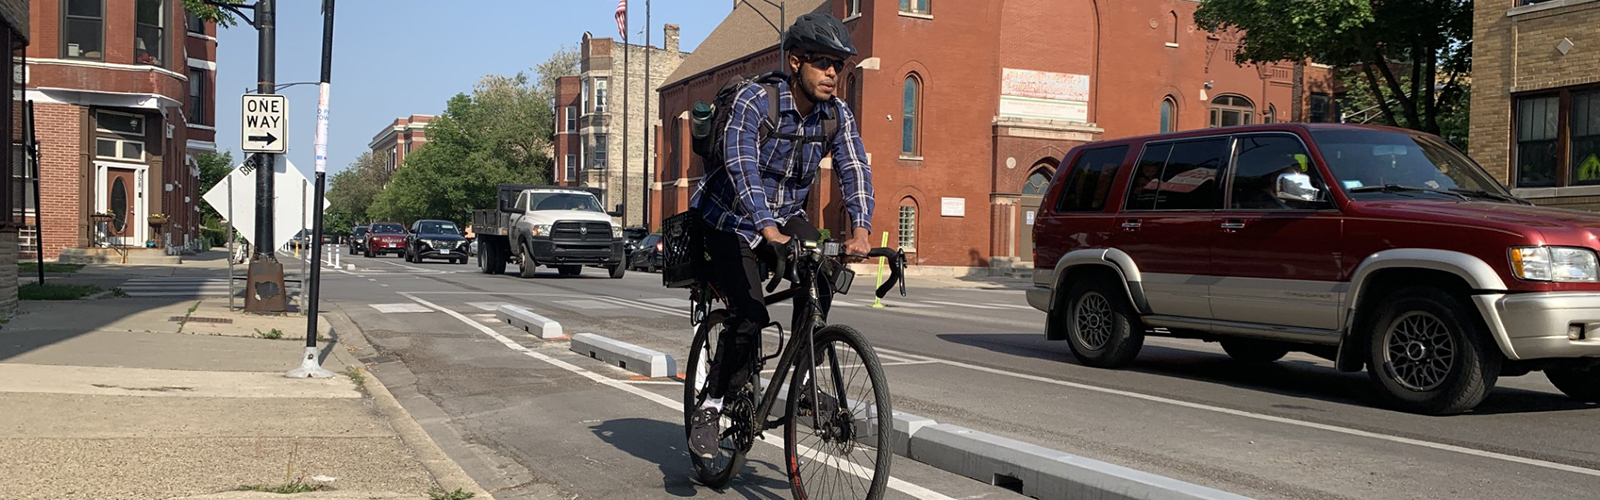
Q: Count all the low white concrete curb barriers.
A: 4